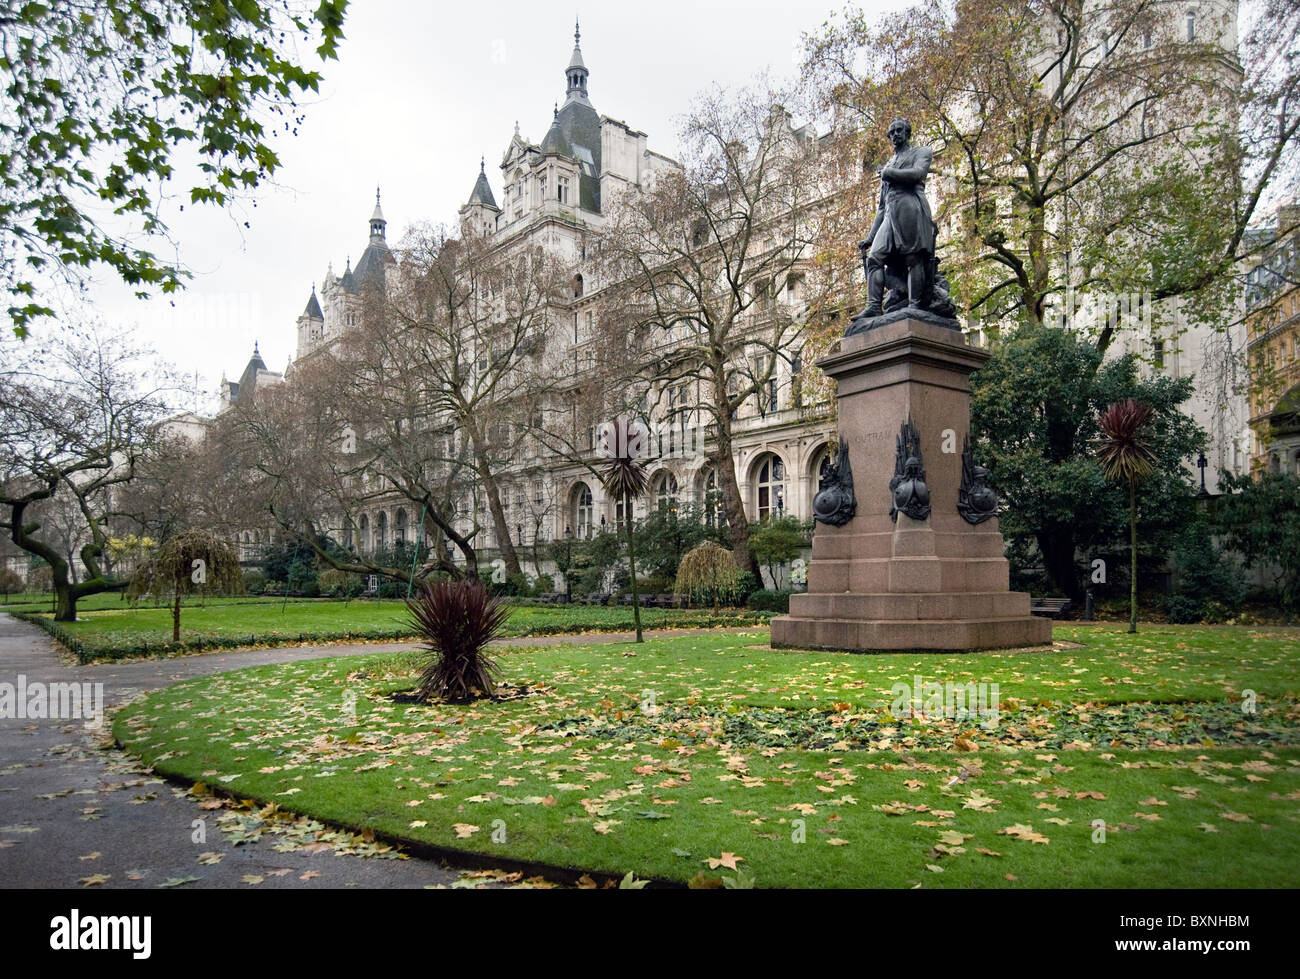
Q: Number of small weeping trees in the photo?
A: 2